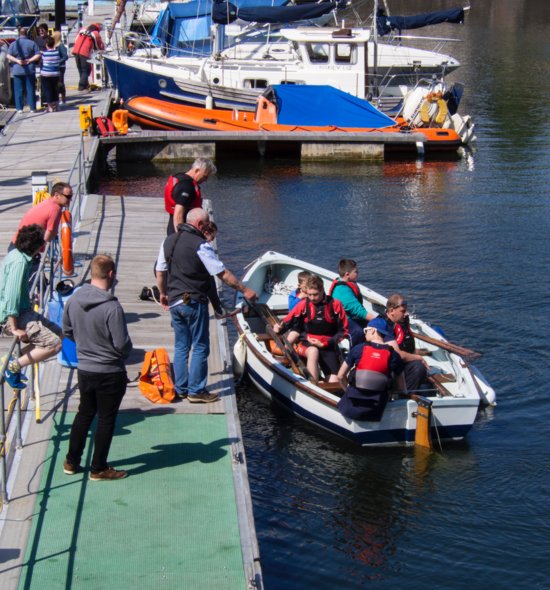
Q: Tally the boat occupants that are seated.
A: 5